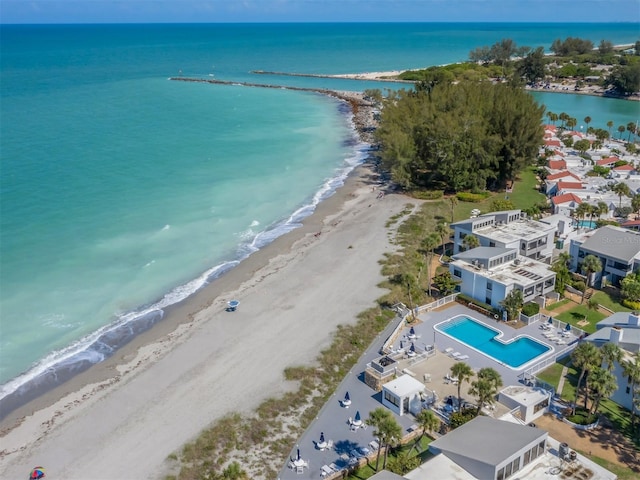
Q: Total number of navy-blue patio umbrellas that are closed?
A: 10